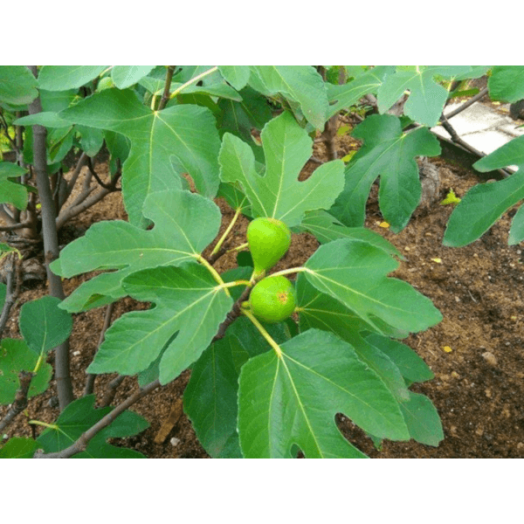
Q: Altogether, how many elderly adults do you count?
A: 0